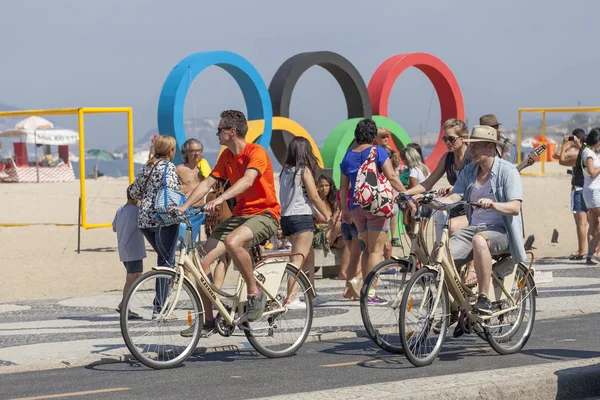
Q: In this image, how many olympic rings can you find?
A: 5